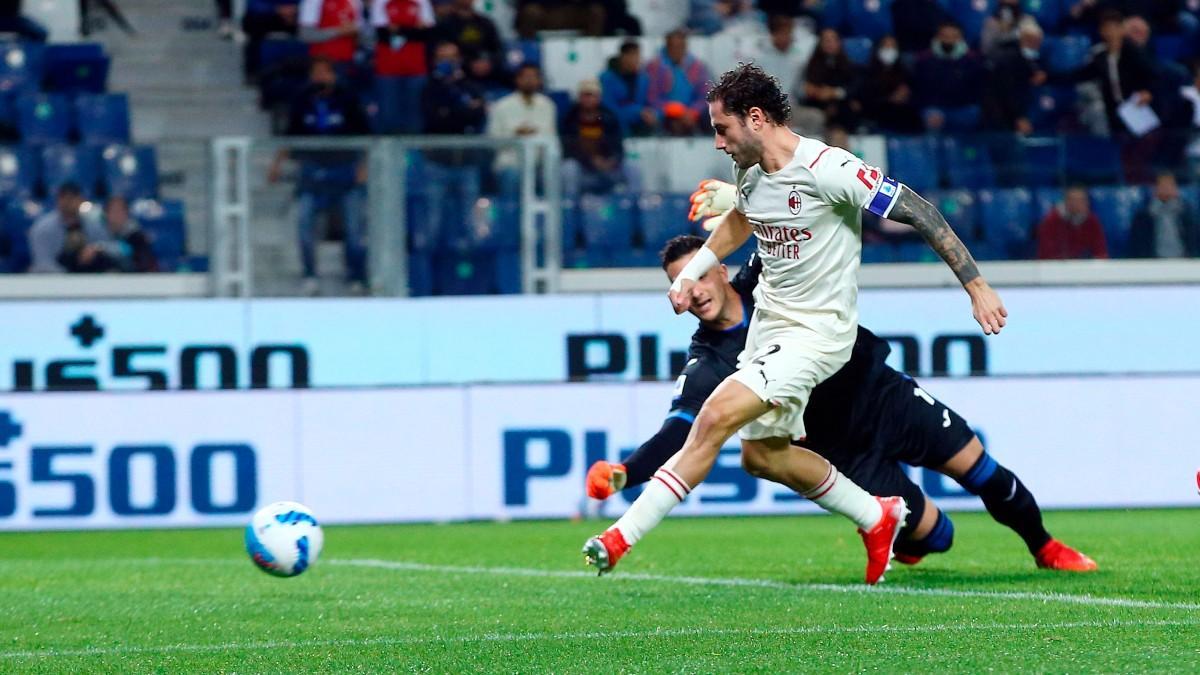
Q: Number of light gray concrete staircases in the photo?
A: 1